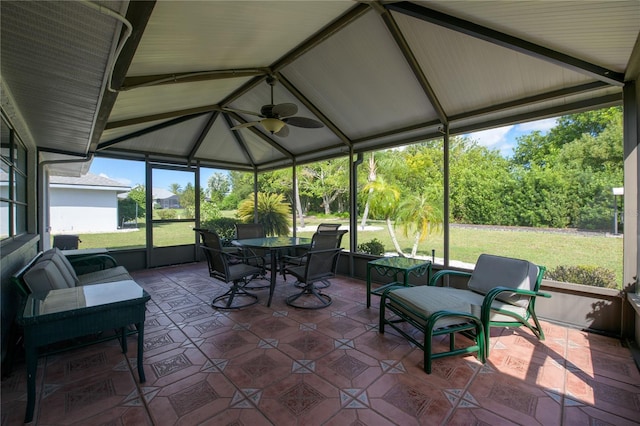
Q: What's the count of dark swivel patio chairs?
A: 4